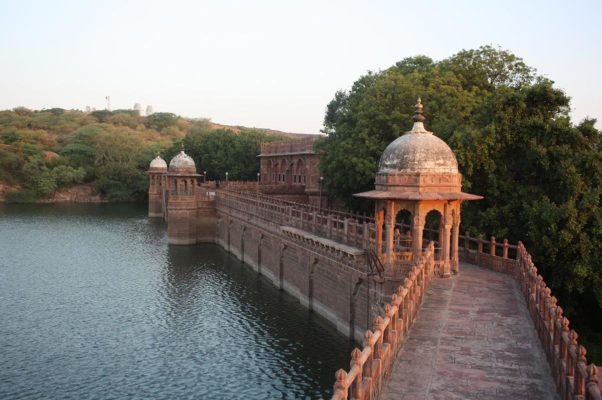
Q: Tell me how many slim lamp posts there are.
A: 4